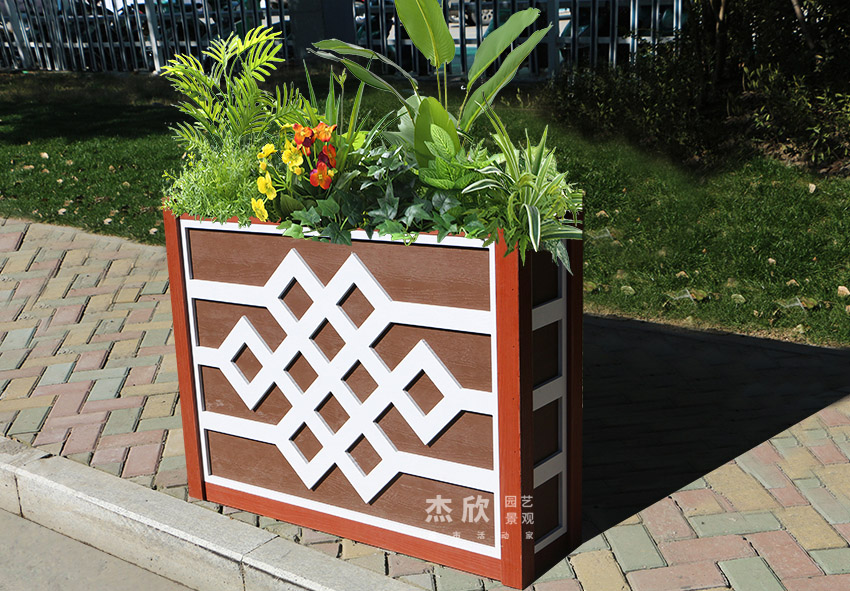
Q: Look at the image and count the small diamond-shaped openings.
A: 10